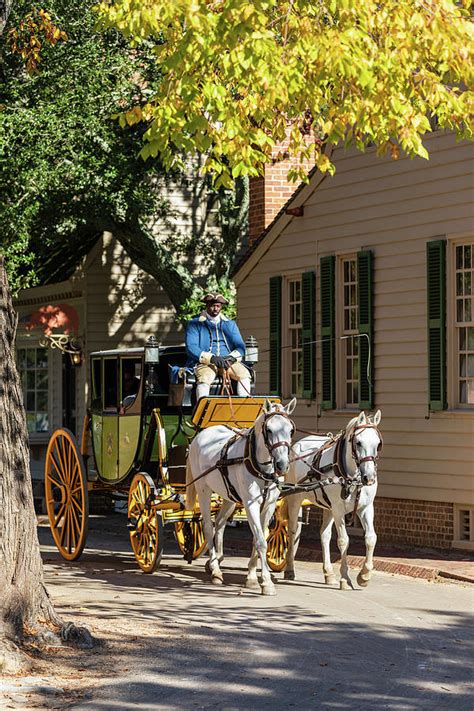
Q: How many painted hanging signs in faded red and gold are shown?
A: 1